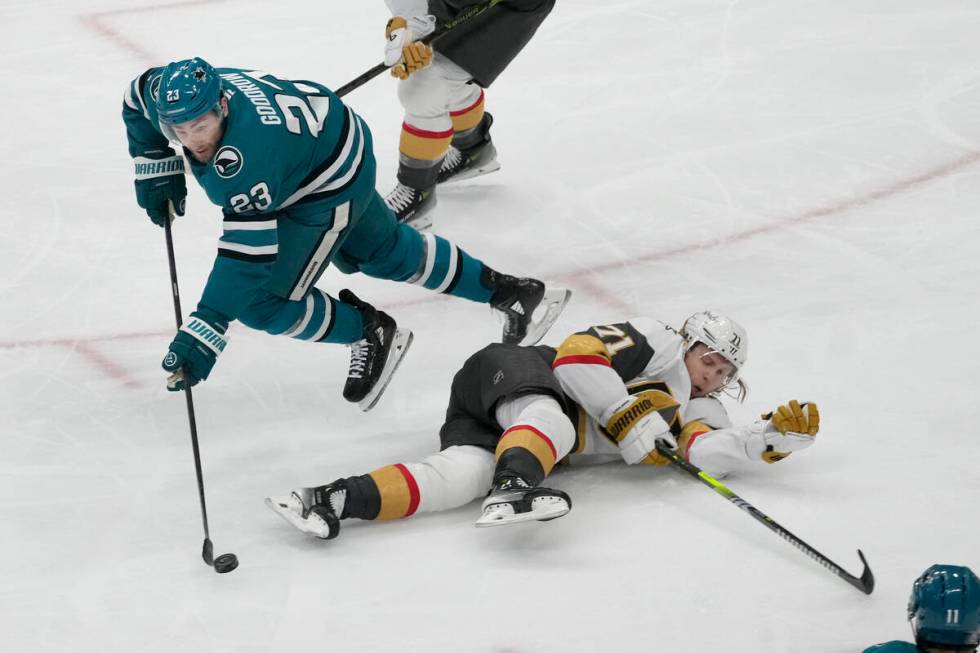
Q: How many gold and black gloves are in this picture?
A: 3